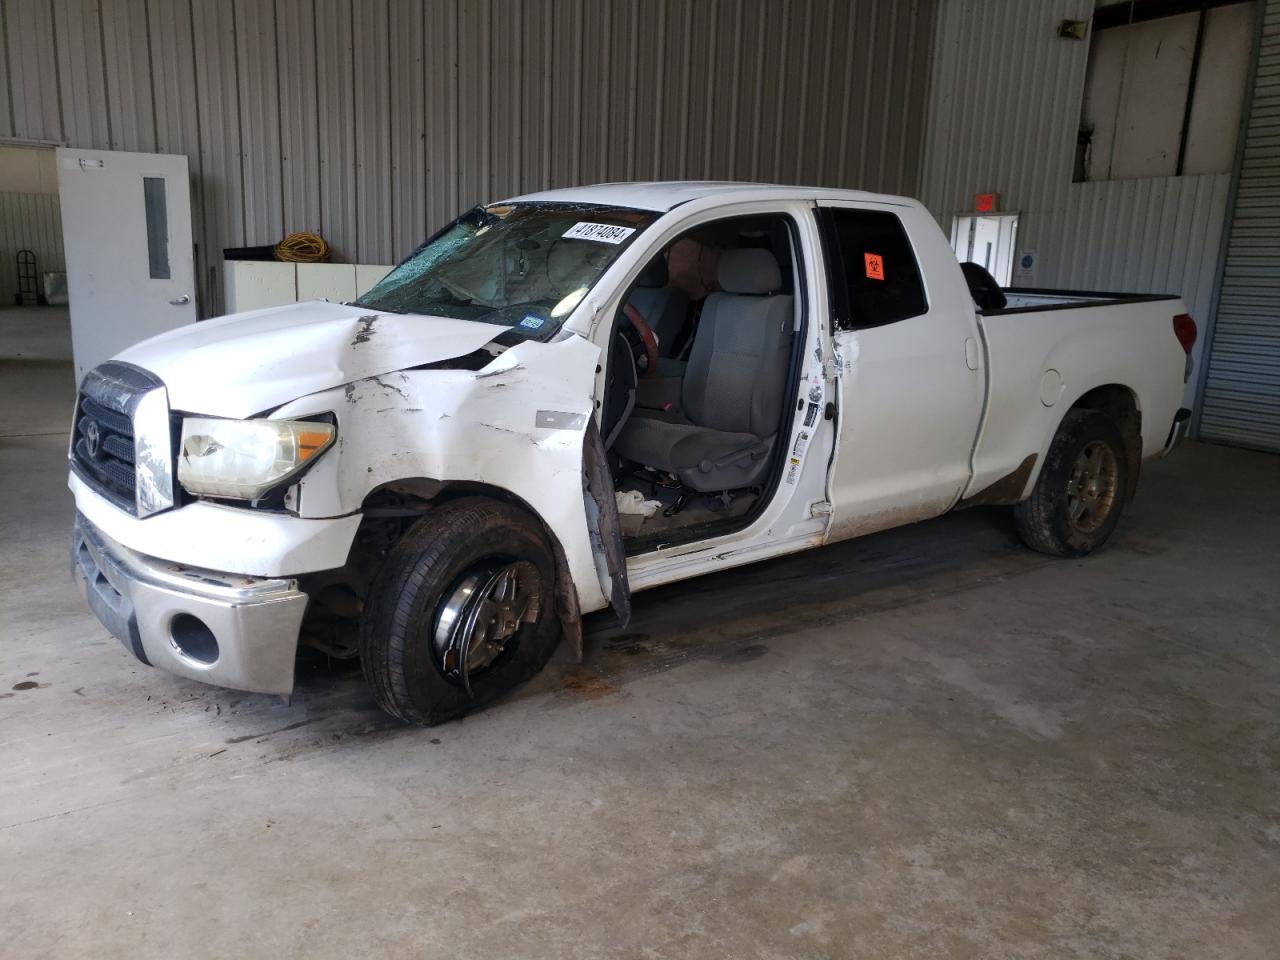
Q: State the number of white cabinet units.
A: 3